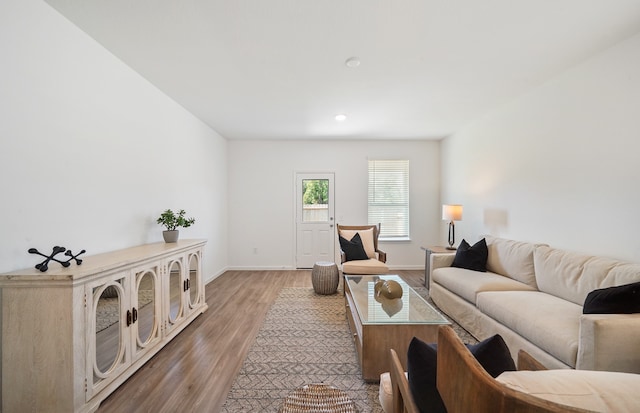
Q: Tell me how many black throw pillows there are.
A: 4